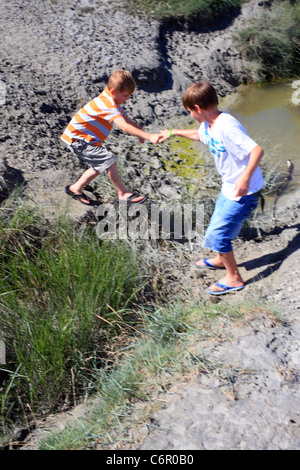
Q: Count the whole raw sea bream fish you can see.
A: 0